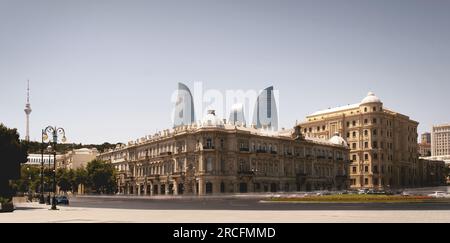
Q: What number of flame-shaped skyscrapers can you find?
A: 3